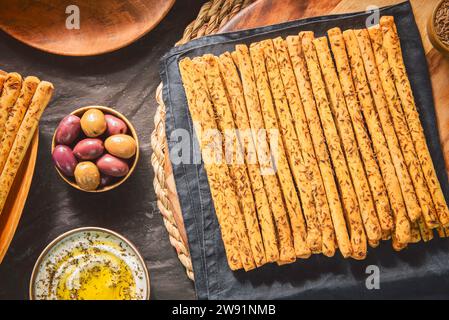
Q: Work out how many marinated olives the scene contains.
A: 8